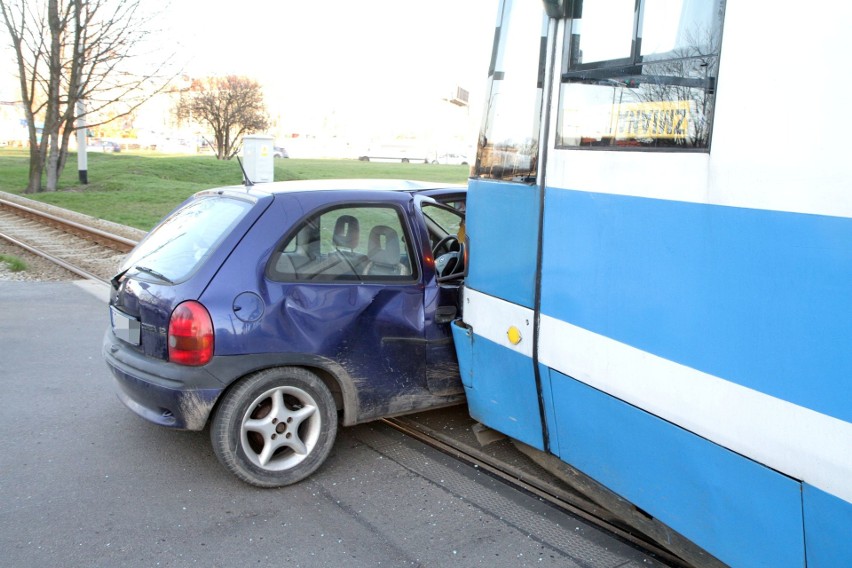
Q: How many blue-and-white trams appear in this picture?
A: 1